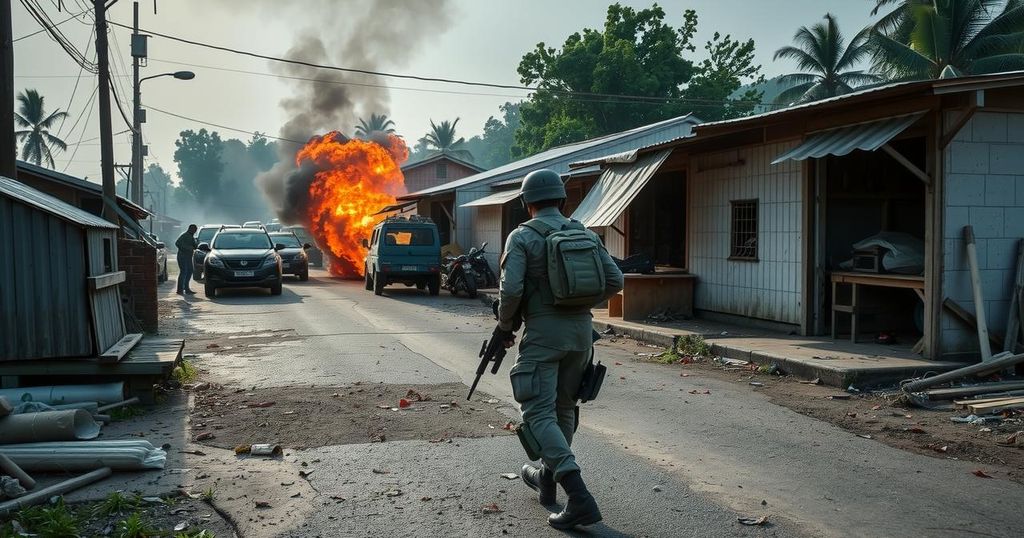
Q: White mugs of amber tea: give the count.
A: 0